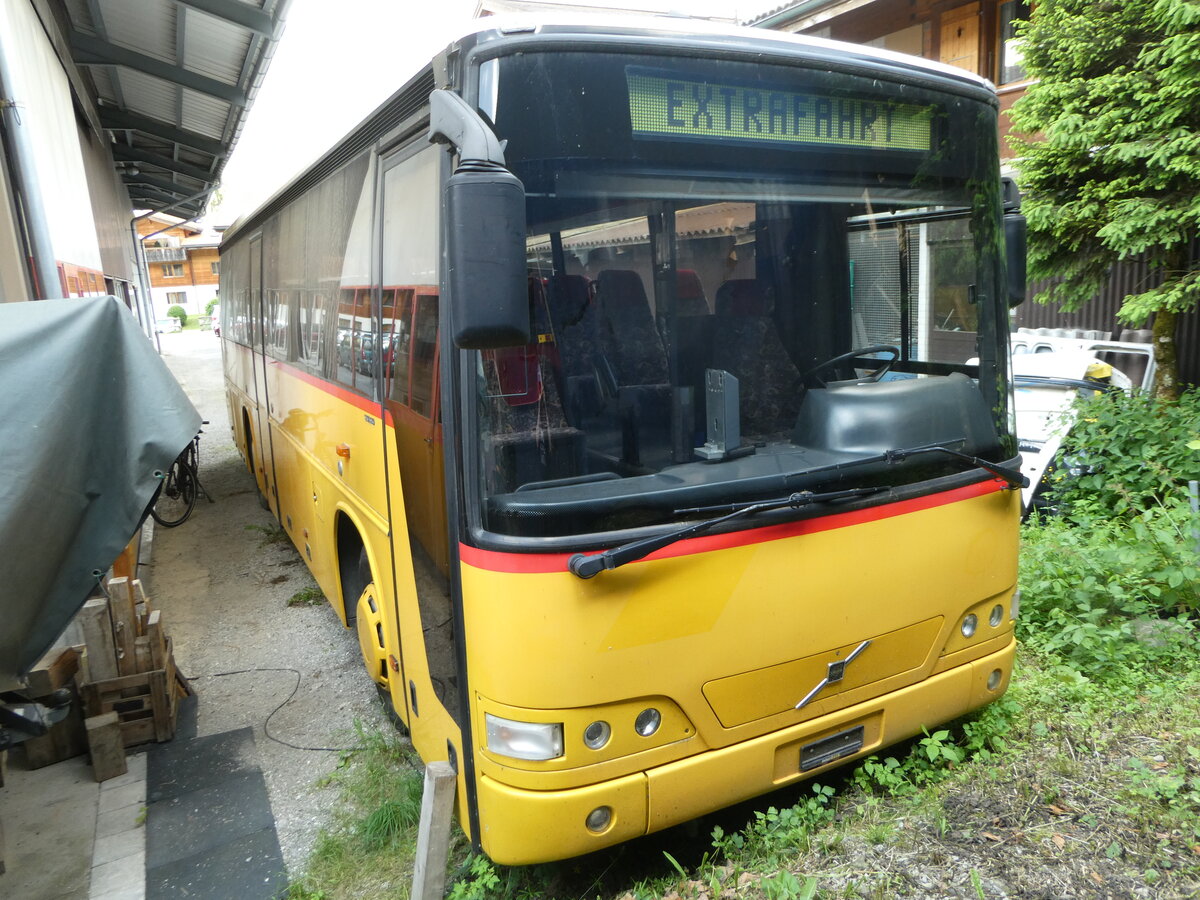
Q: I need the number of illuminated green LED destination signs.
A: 1